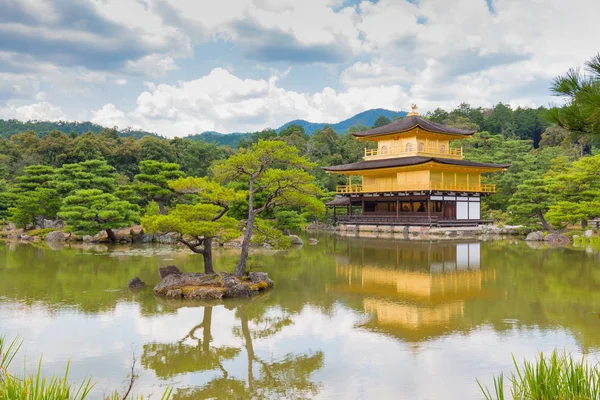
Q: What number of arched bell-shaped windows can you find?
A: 4